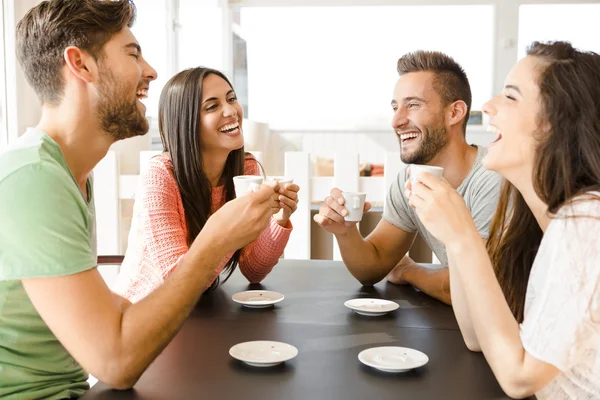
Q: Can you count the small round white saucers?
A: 4